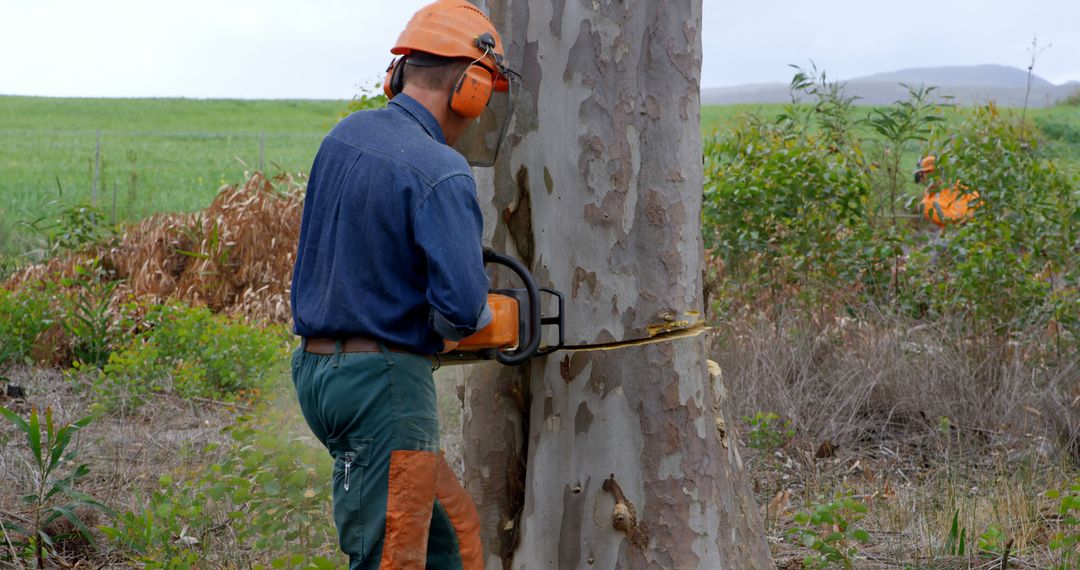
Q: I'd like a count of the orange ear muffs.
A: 2